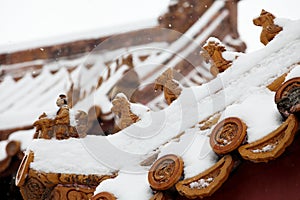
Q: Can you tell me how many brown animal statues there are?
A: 5